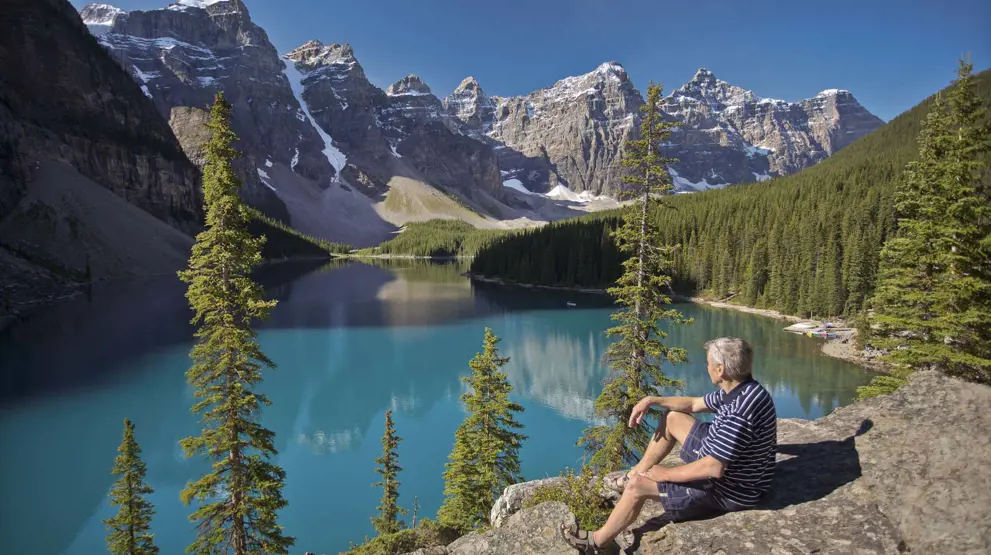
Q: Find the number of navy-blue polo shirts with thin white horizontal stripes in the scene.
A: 1